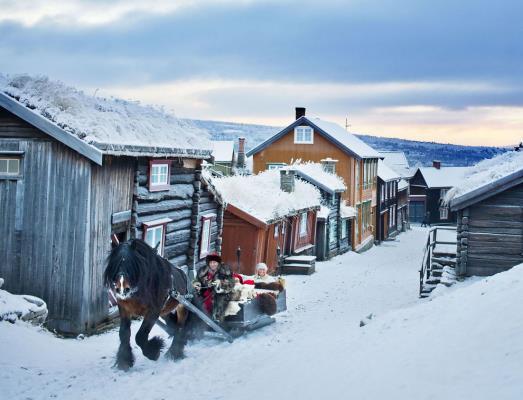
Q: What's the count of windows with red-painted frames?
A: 3